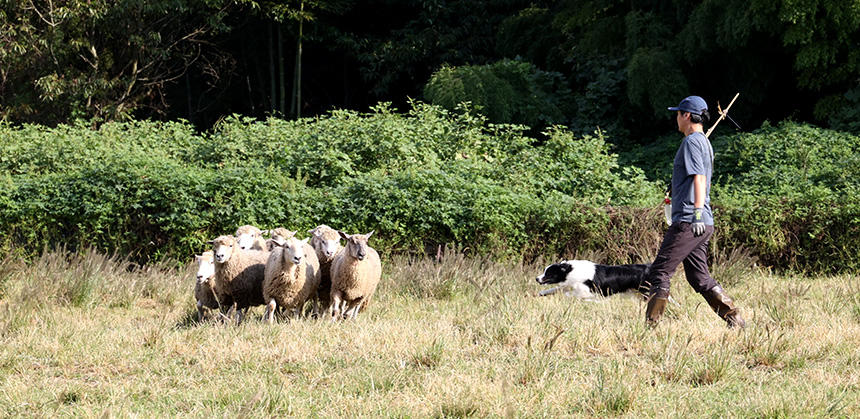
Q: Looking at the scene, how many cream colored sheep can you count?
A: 7